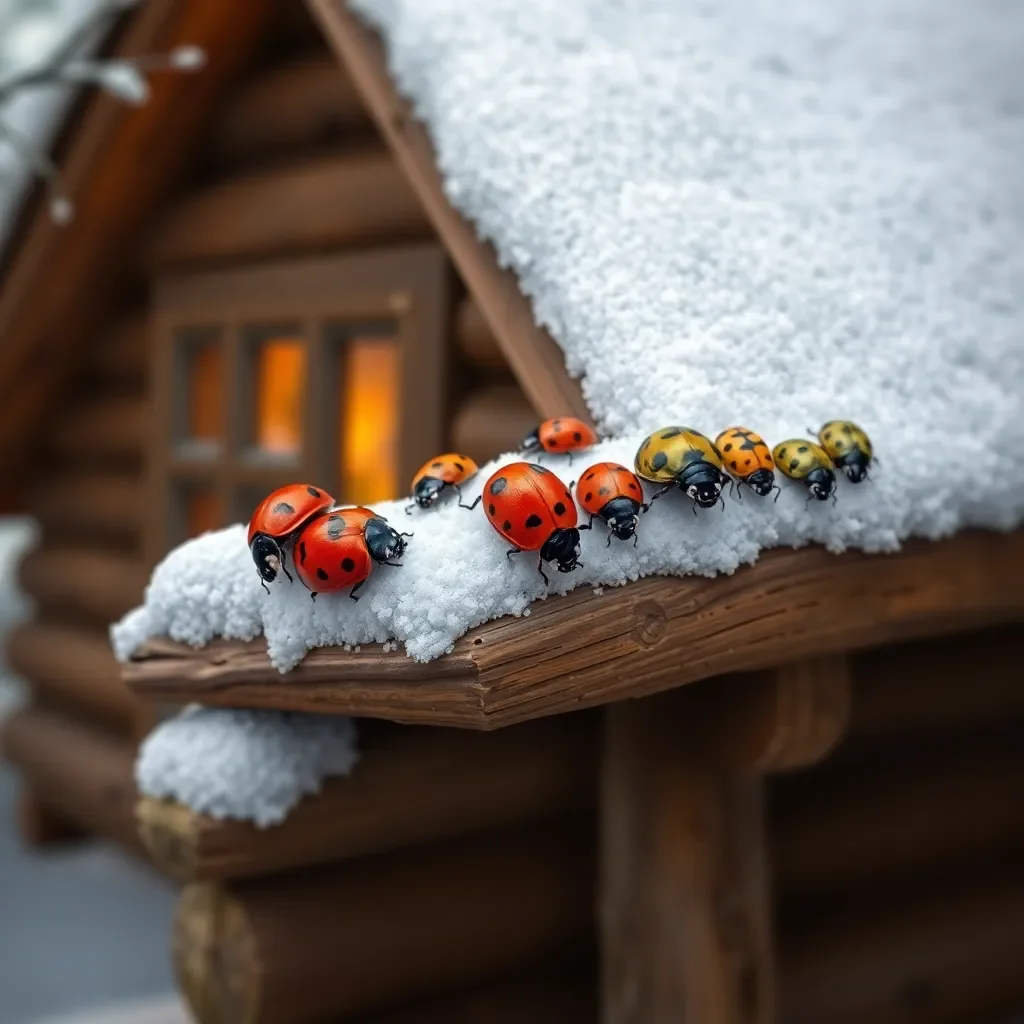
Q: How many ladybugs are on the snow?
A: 10